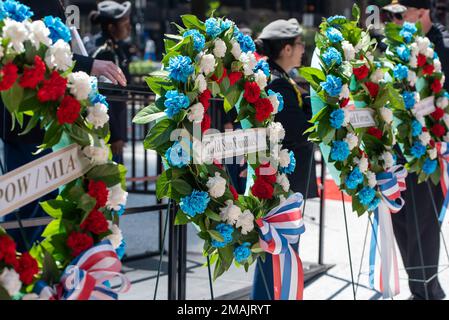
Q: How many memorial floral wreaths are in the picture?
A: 4